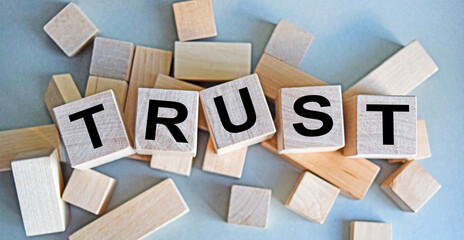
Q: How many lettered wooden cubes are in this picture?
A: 5